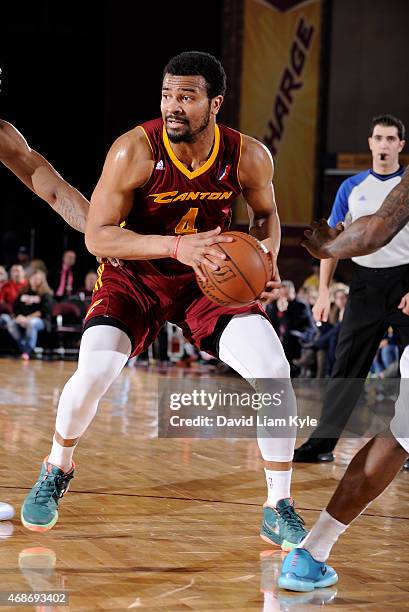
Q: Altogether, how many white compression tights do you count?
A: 2